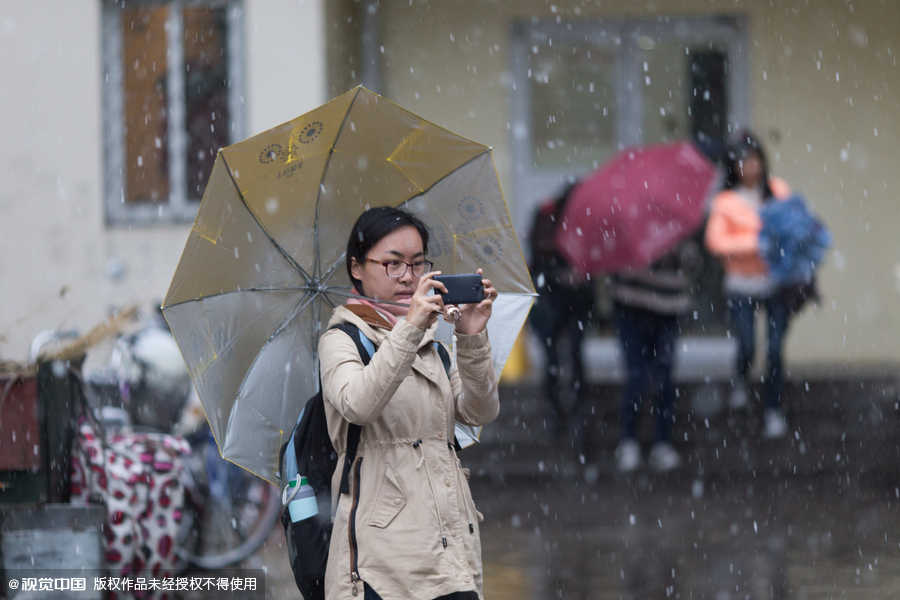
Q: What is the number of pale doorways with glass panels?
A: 1